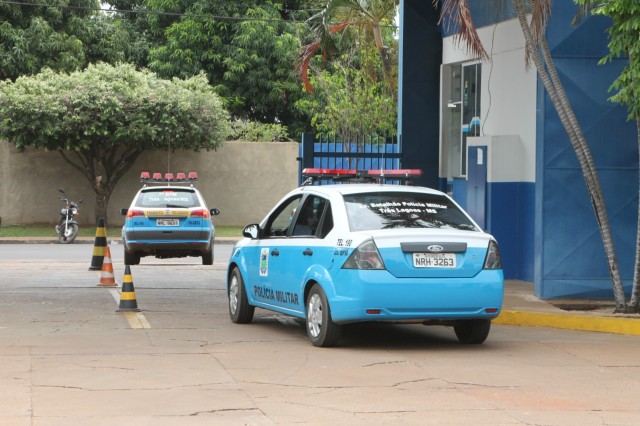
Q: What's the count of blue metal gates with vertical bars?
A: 1